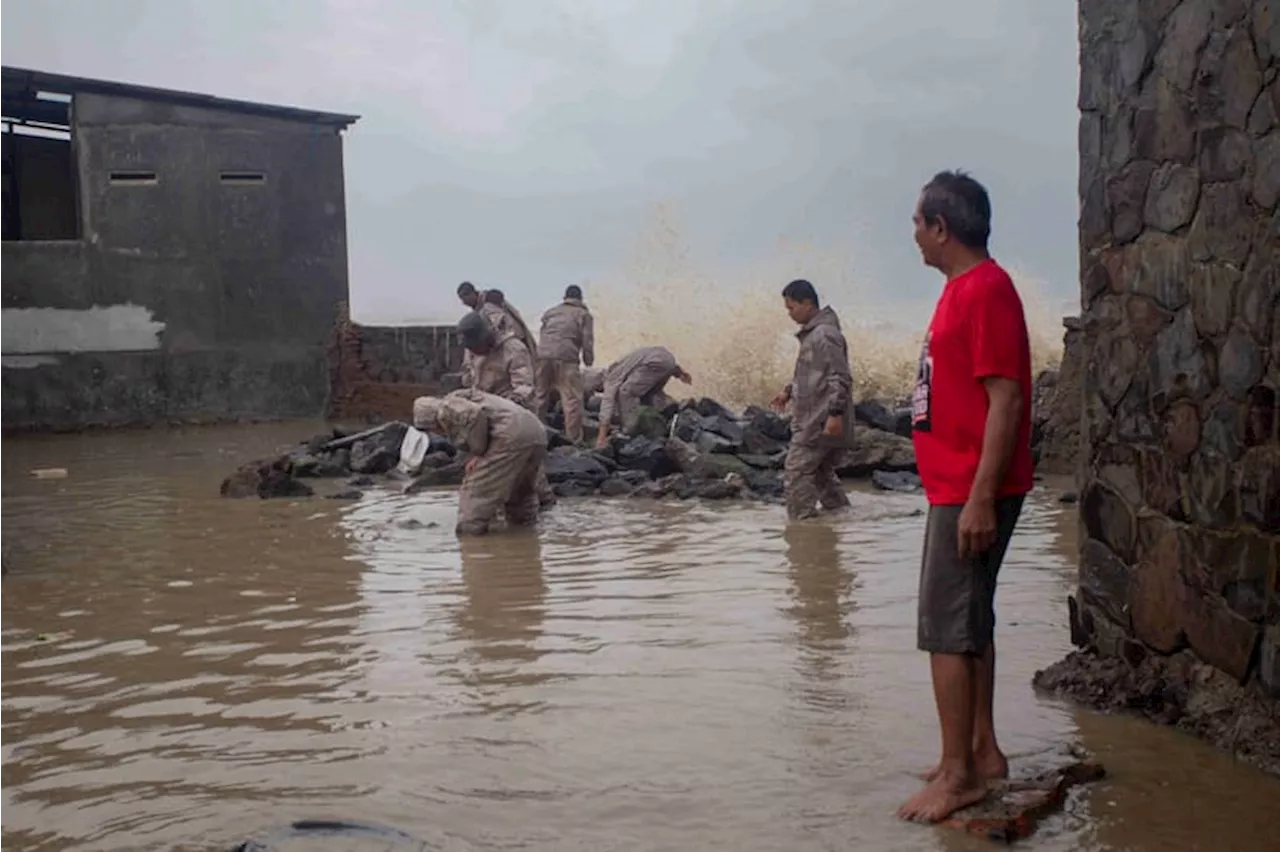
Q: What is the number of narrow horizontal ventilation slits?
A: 2